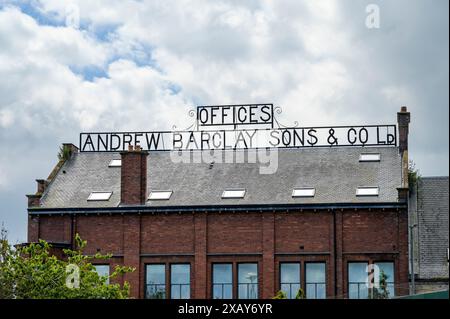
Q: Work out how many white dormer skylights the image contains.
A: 7